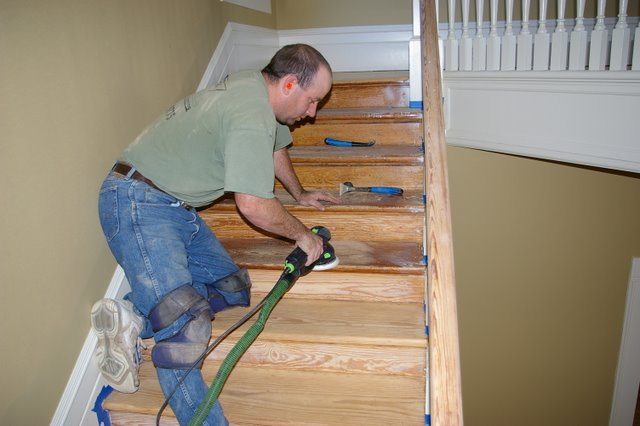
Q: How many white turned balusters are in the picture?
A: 12